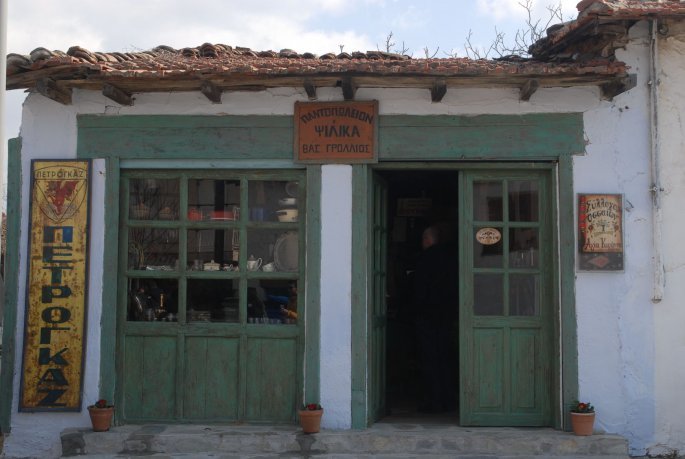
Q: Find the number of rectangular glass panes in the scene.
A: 15